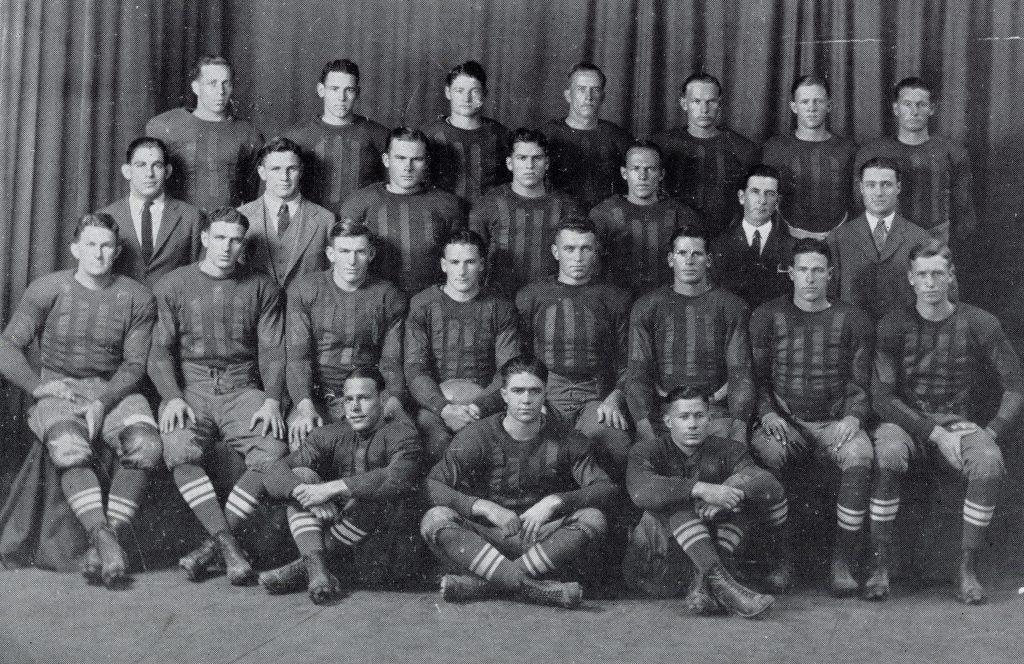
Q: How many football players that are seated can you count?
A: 11